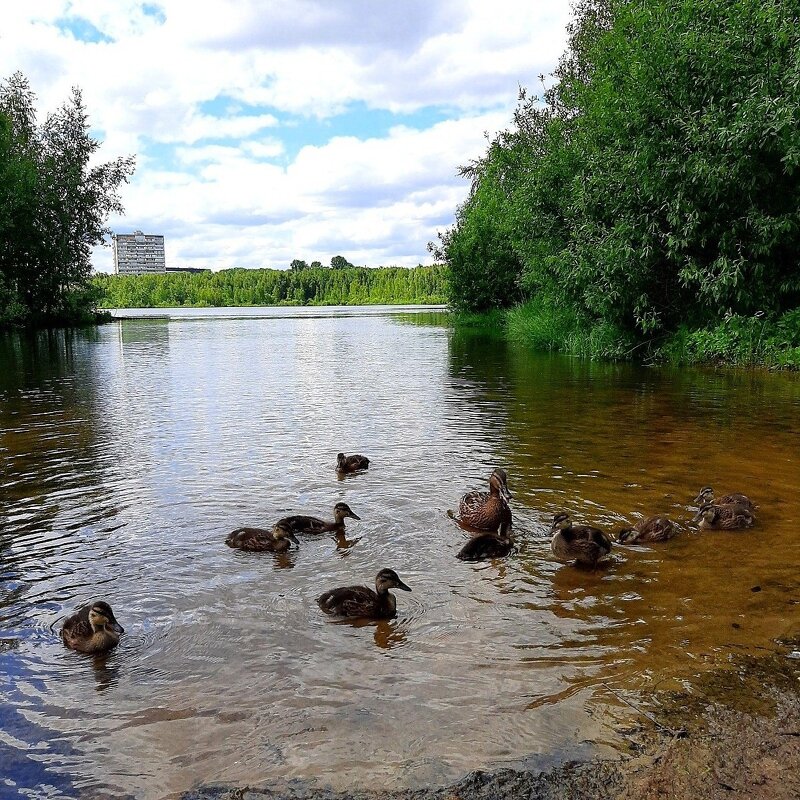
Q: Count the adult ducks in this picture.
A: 1